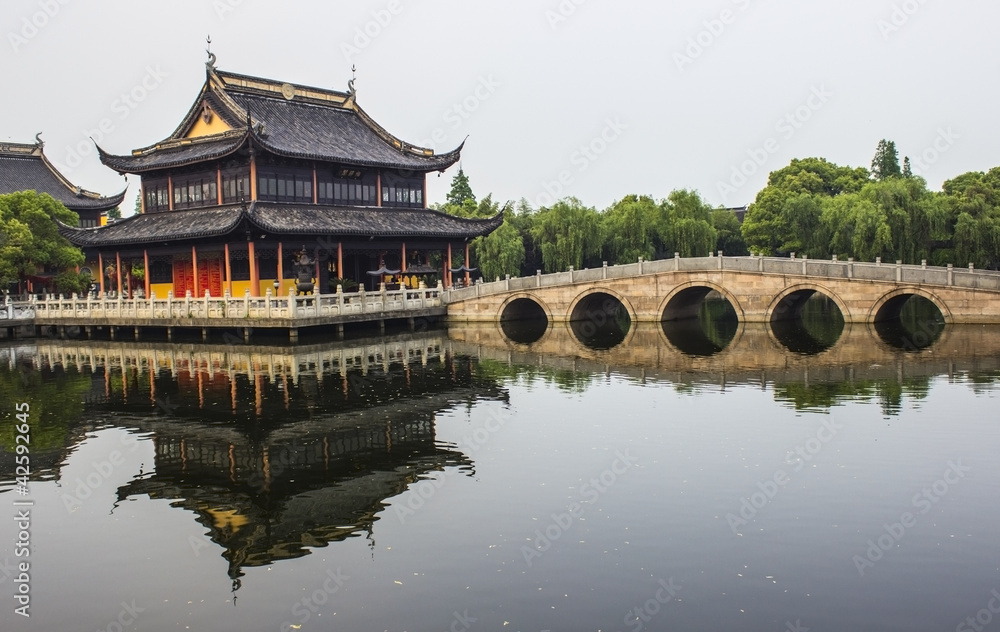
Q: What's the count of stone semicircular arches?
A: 5